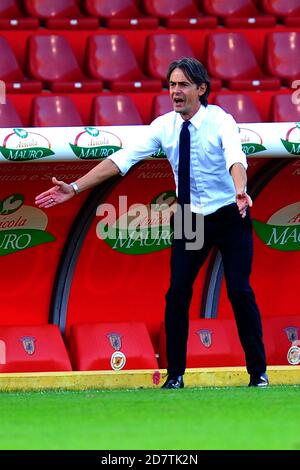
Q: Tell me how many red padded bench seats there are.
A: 4